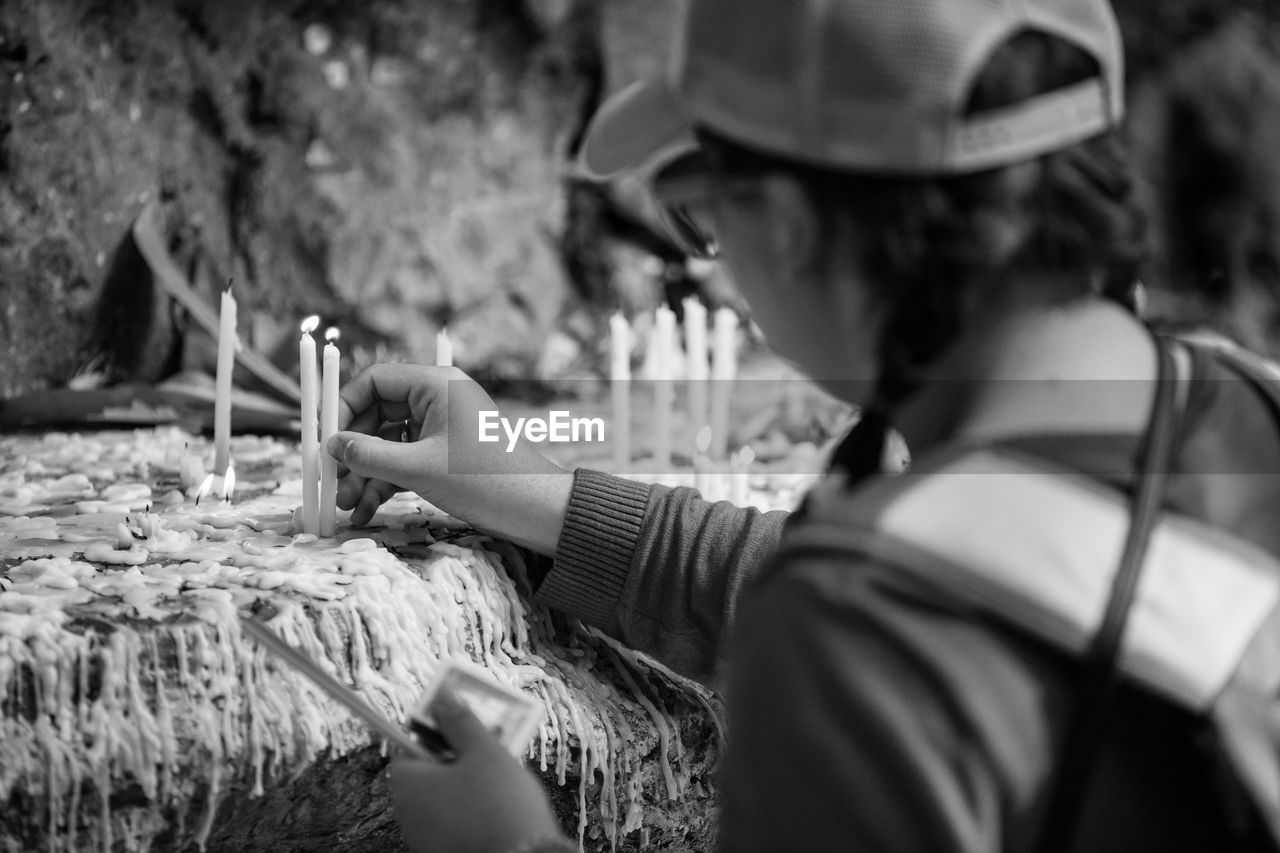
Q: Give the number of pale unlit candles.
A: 6